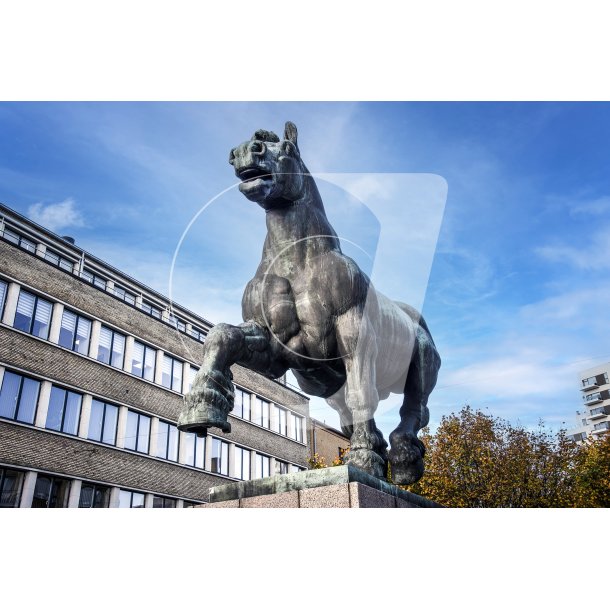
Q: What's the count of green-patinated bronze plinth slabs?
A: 1